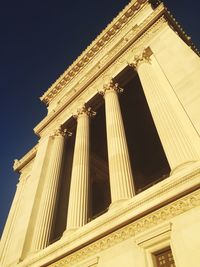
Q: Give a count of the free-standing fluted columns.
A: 4